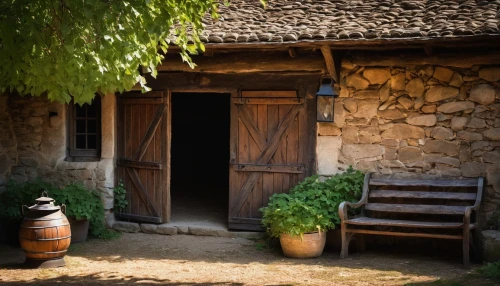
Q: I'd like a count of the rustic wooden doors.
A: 2